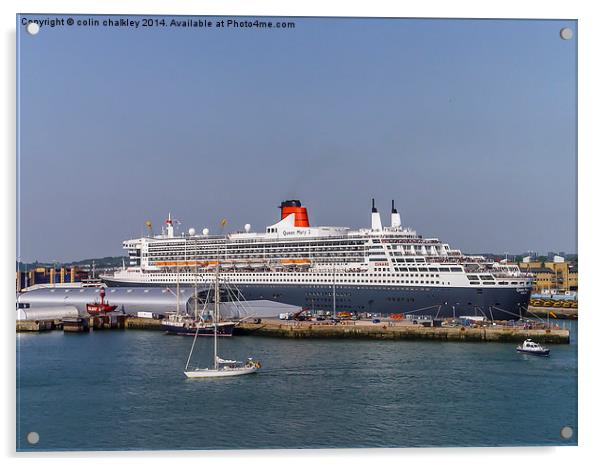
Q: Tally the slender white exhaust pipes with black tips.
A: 2